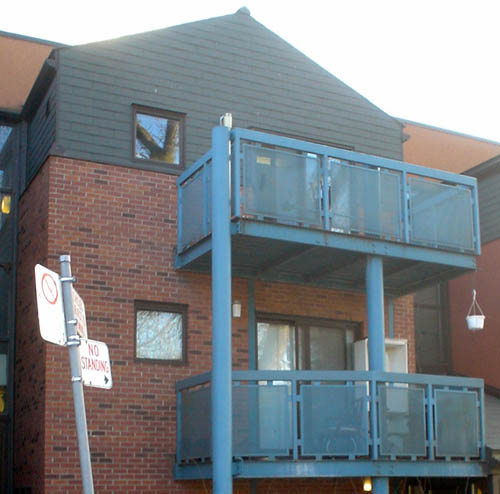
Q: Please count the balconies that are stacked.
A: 2